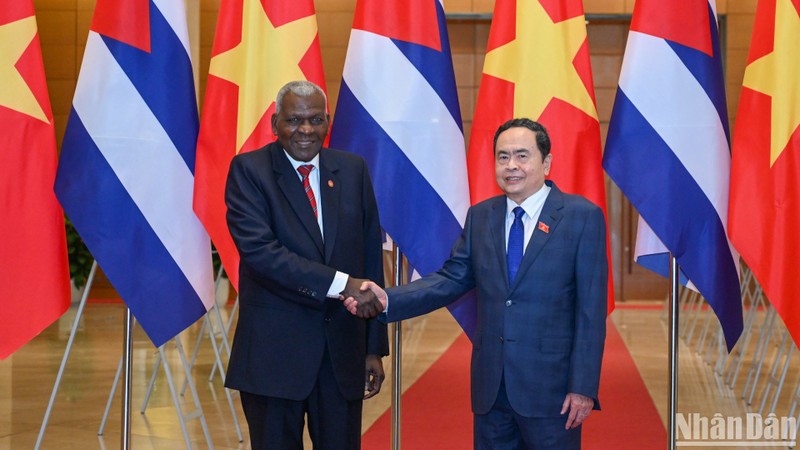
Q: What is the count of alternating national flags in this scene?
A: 7